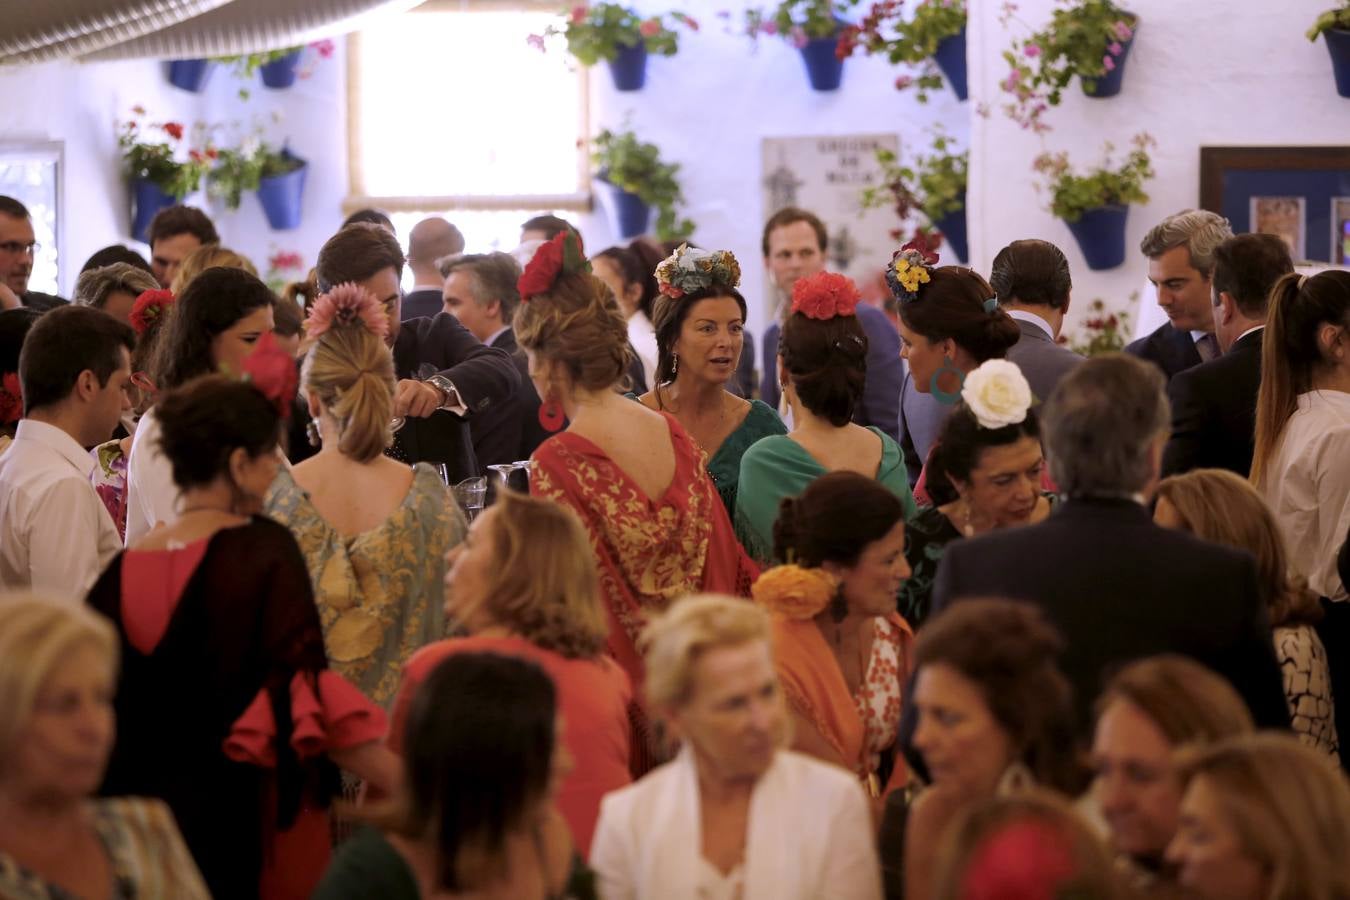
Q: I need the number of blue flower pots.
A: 12